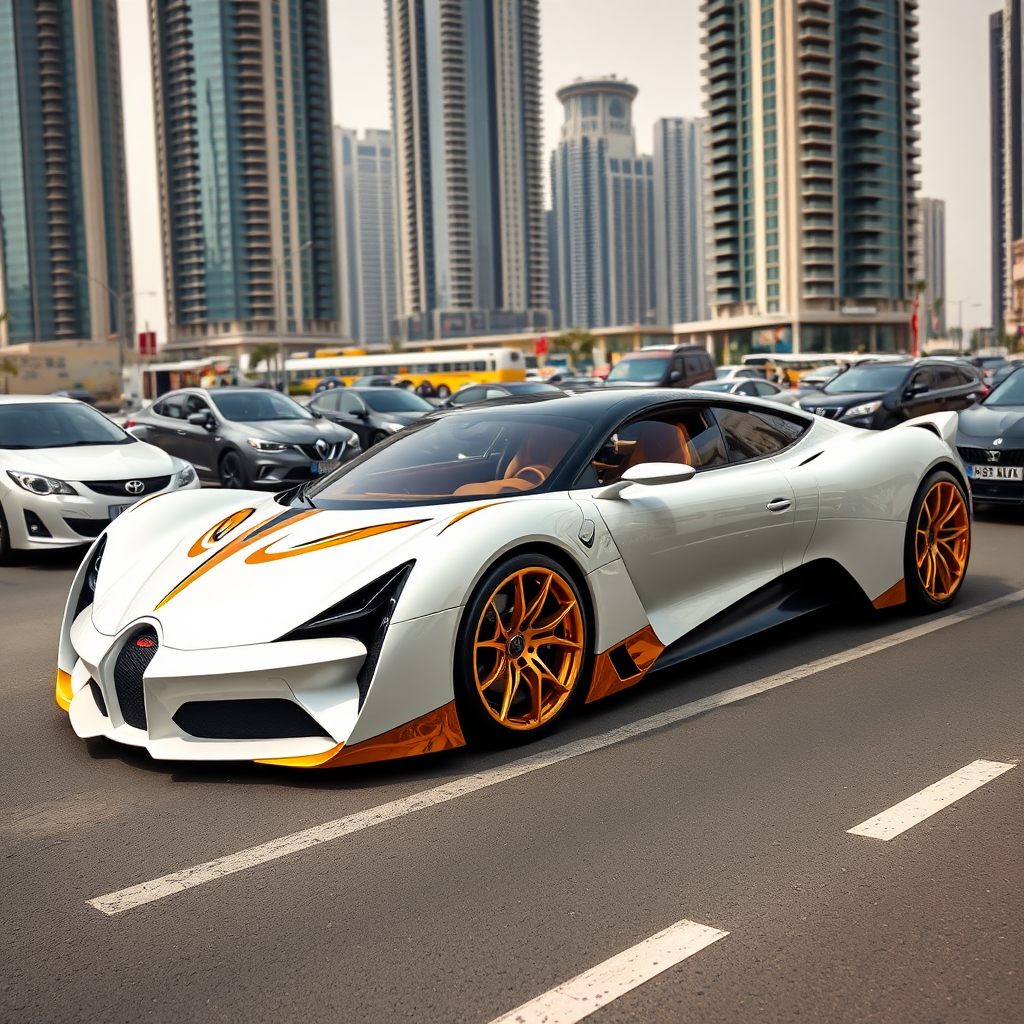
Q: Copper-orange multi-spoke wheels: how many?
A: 2